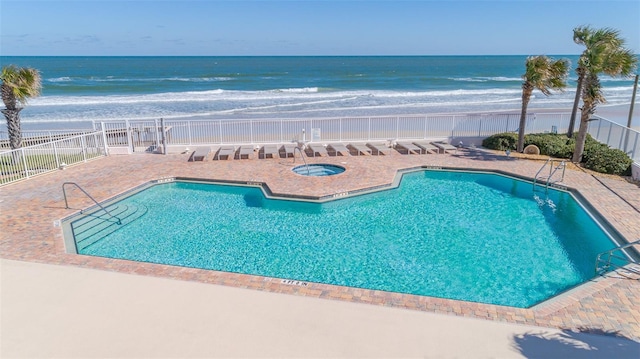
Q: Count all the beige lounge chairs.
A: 12